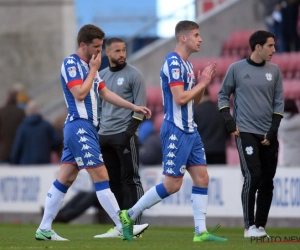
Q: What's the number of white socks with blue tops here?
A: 4